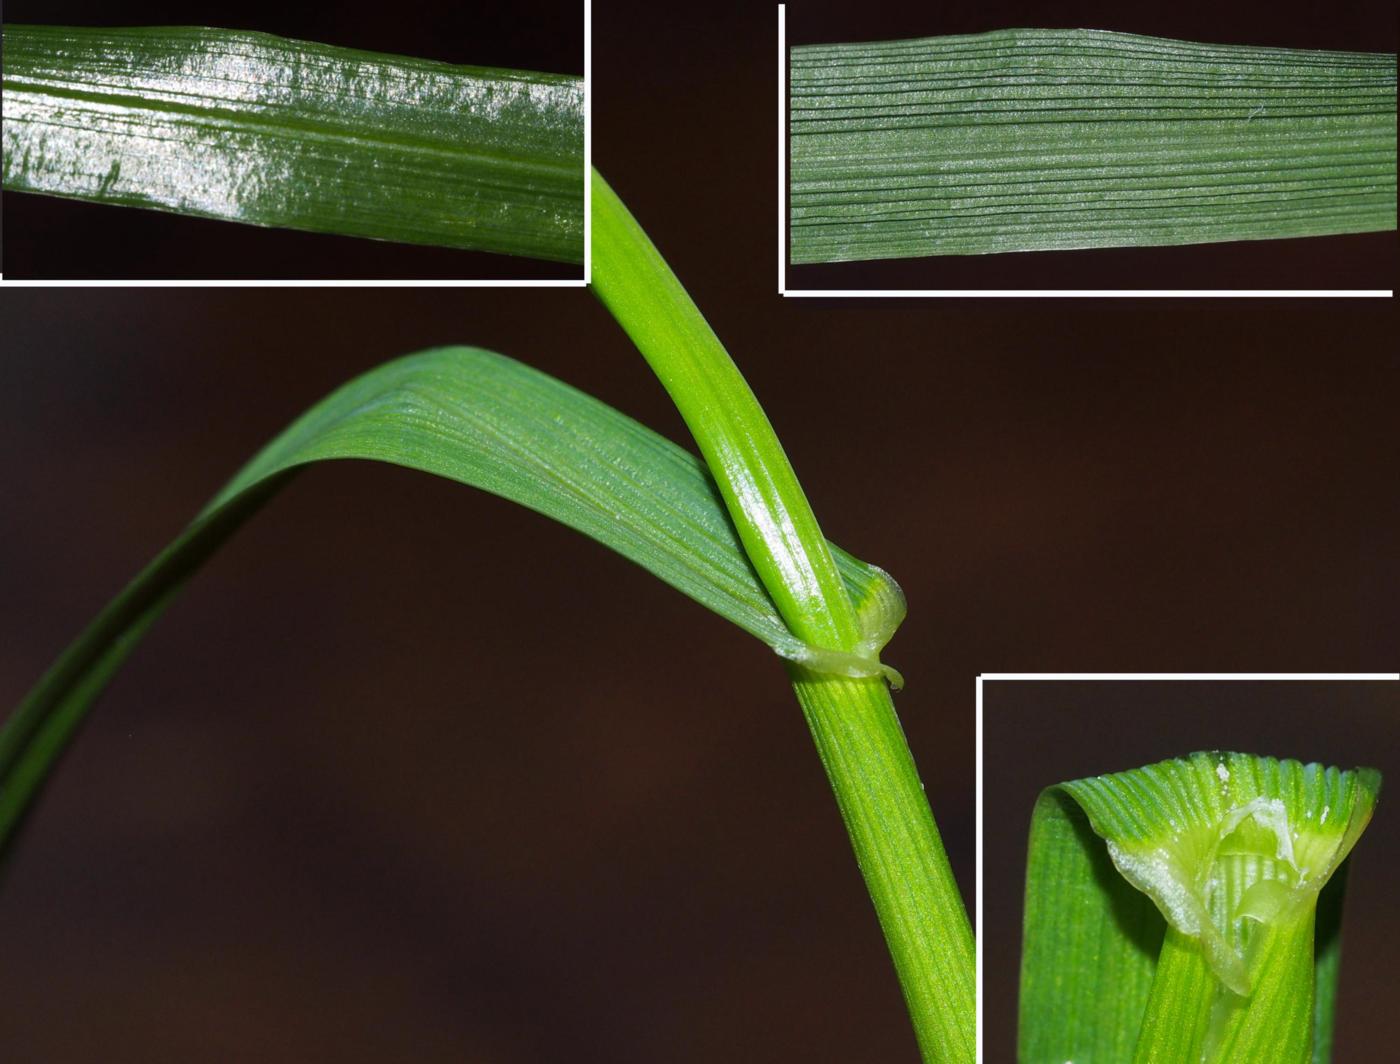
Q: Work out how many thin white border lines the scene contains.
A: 6